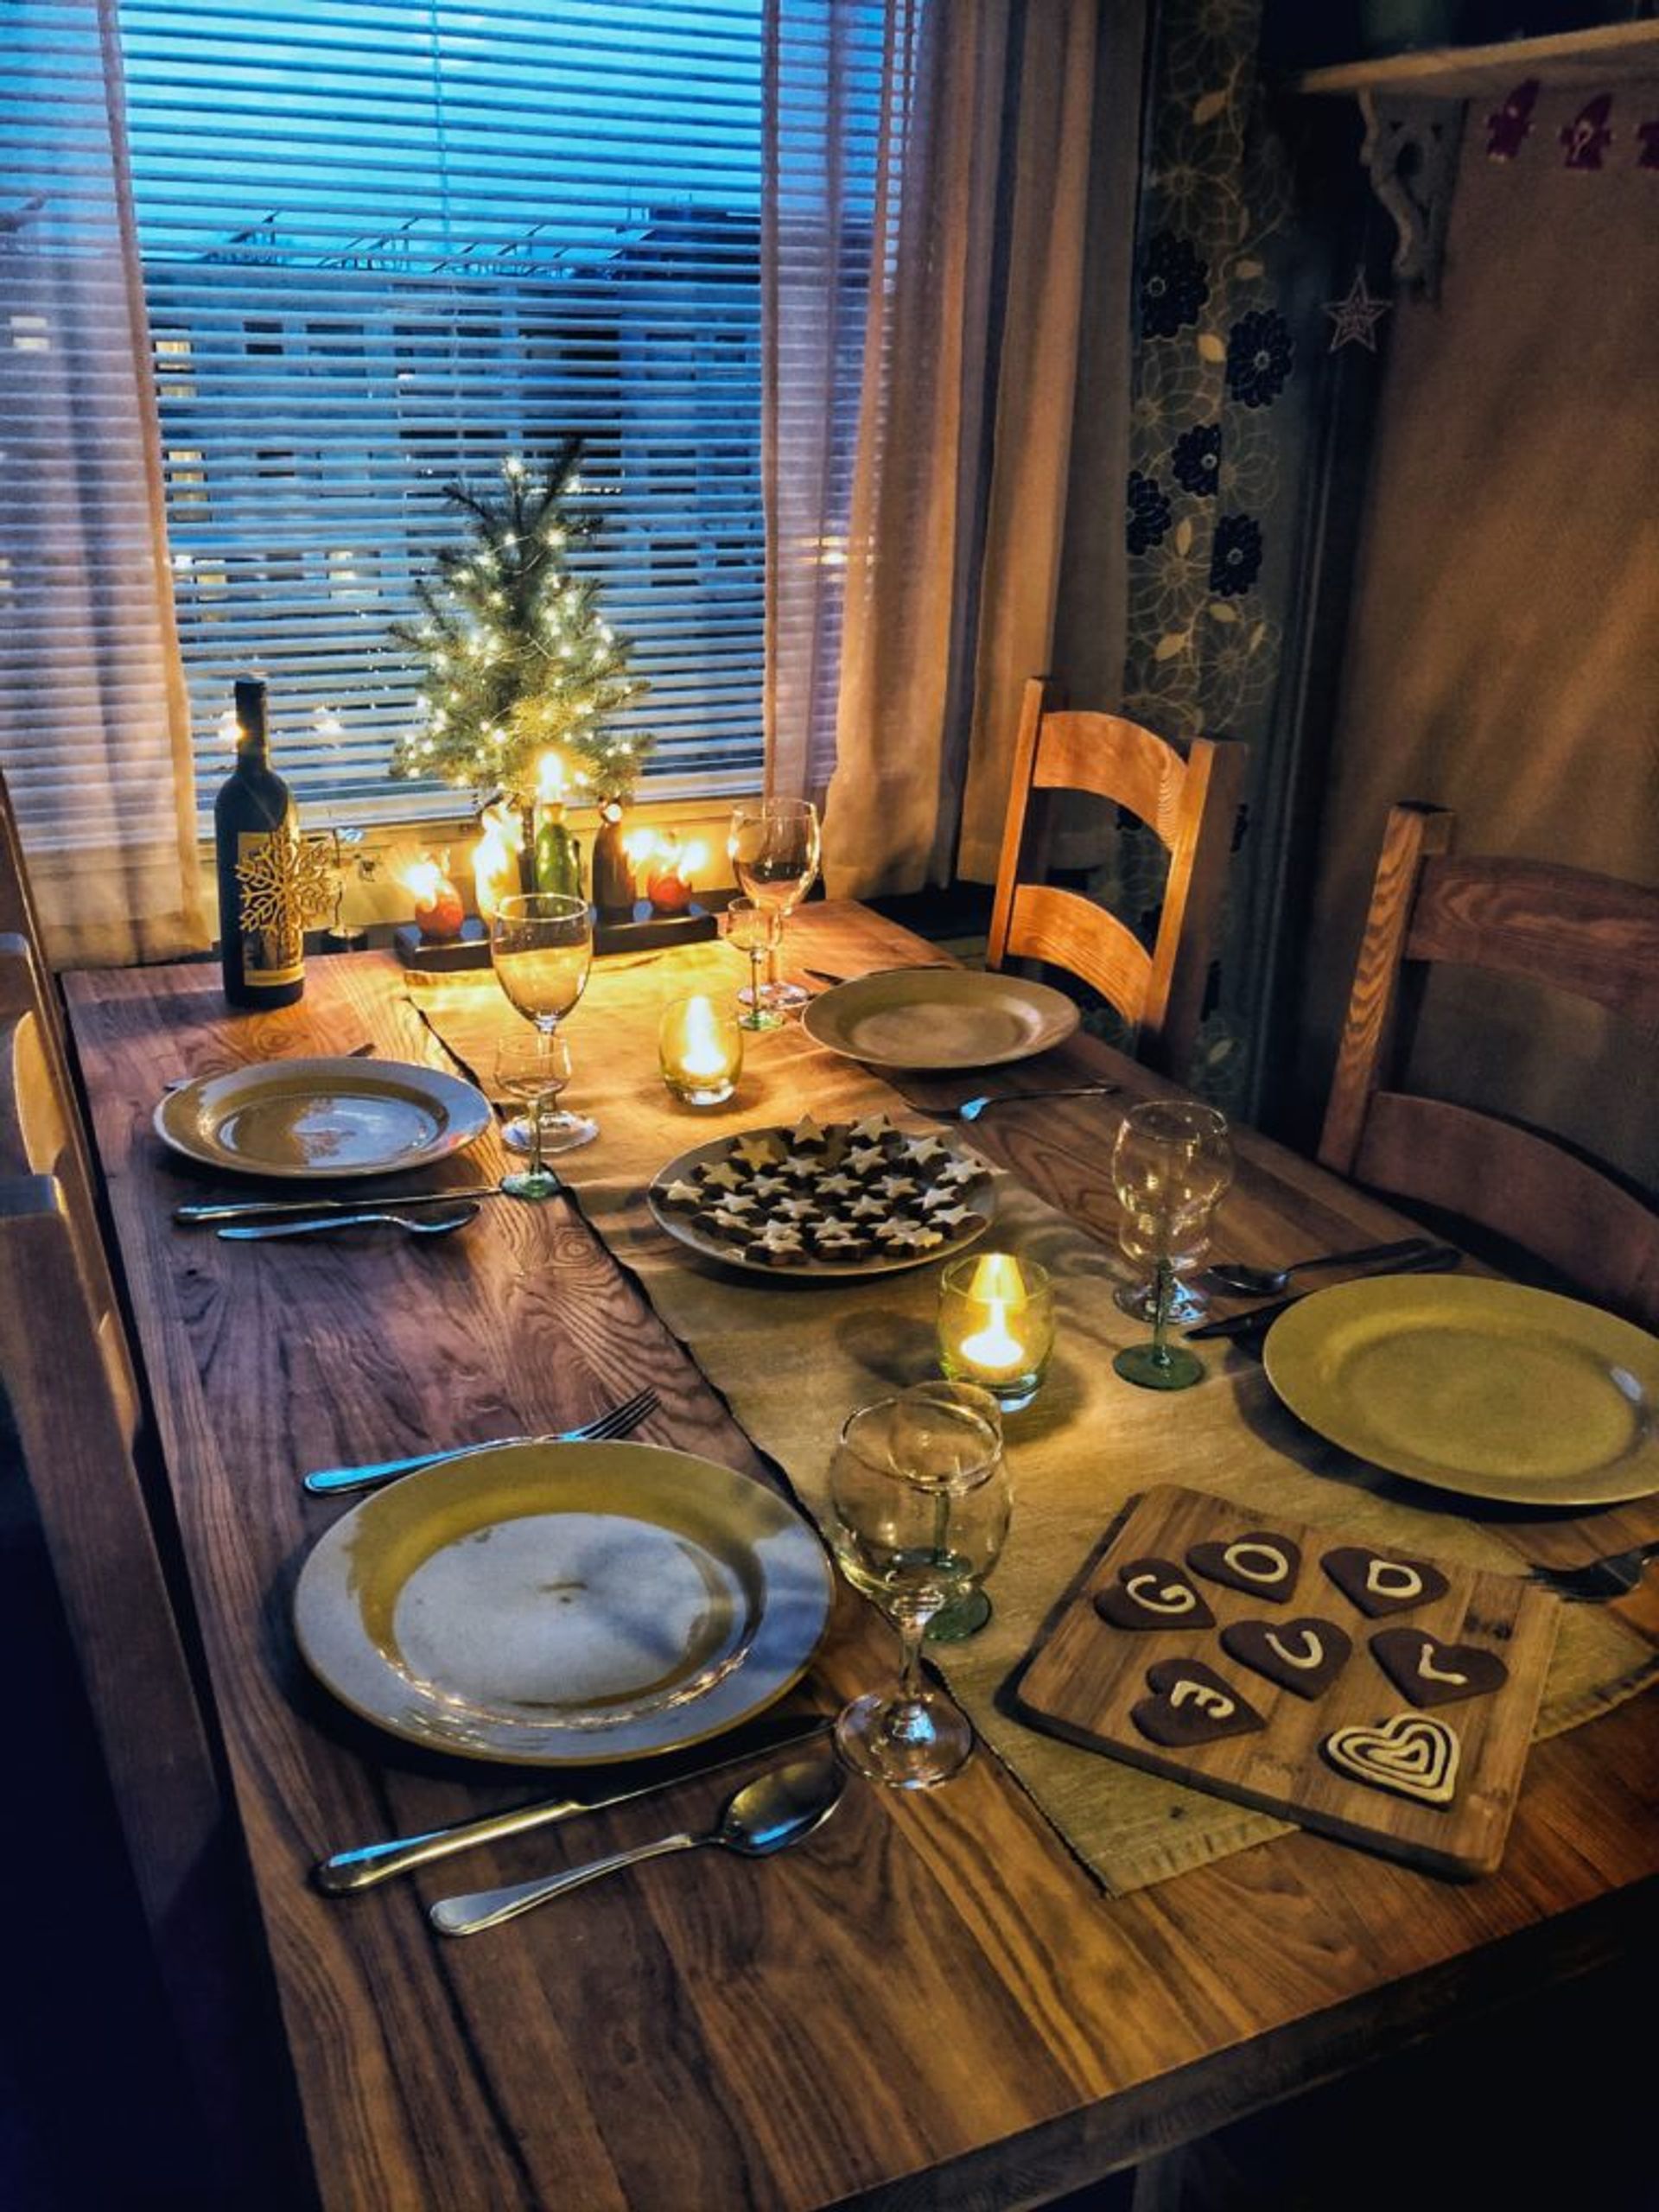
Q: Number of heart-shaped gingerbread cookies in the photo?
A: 7